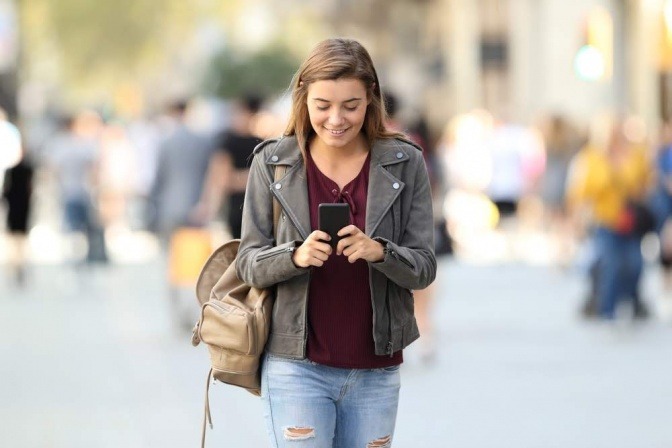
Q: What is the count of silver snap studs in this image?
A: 4